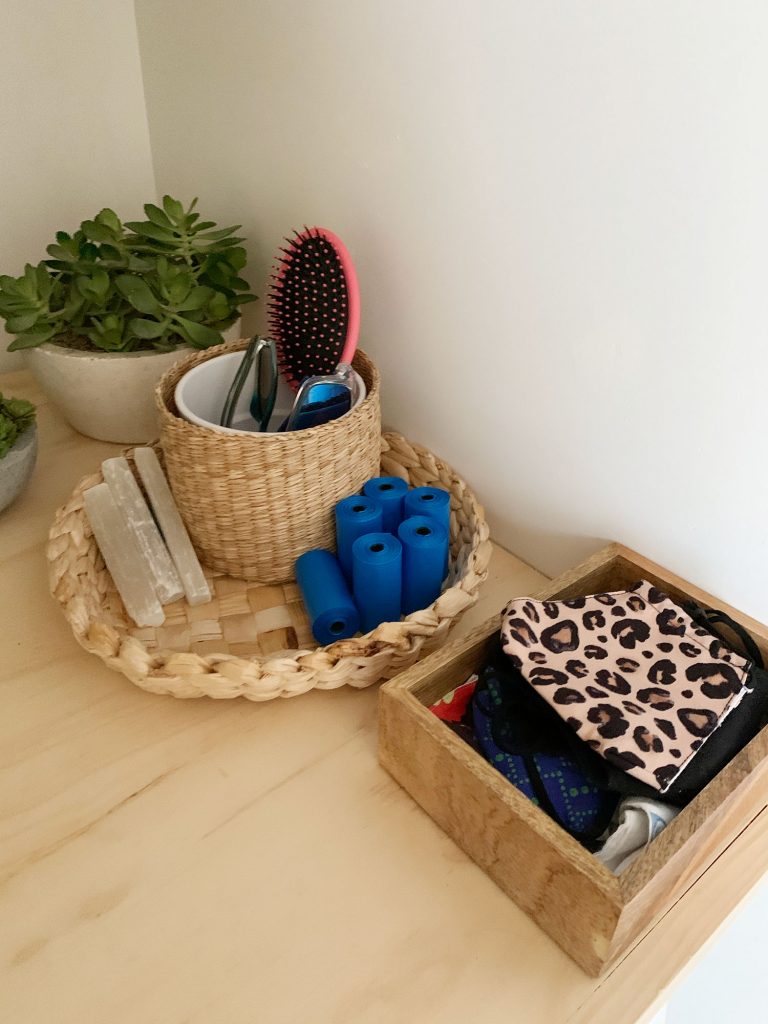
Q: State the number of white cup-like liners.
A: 1